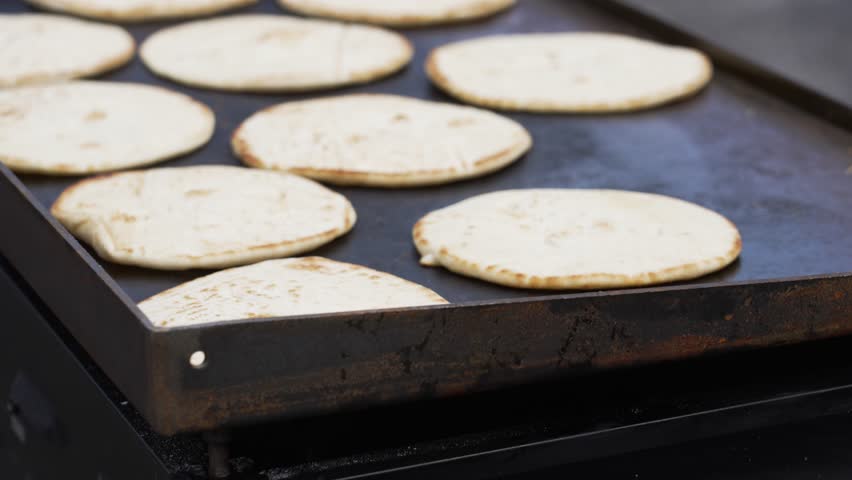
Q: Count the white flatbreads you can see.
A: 10